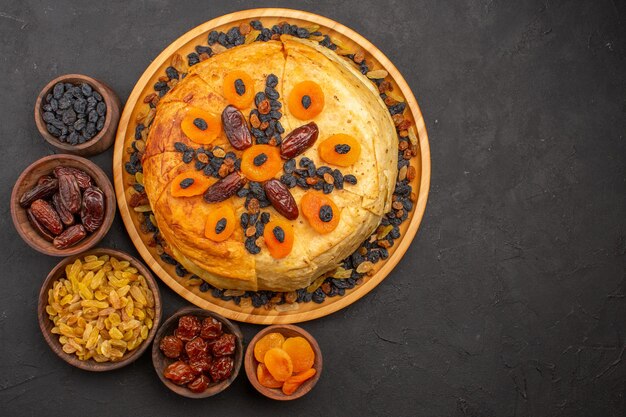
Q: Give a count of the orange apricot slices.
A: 14